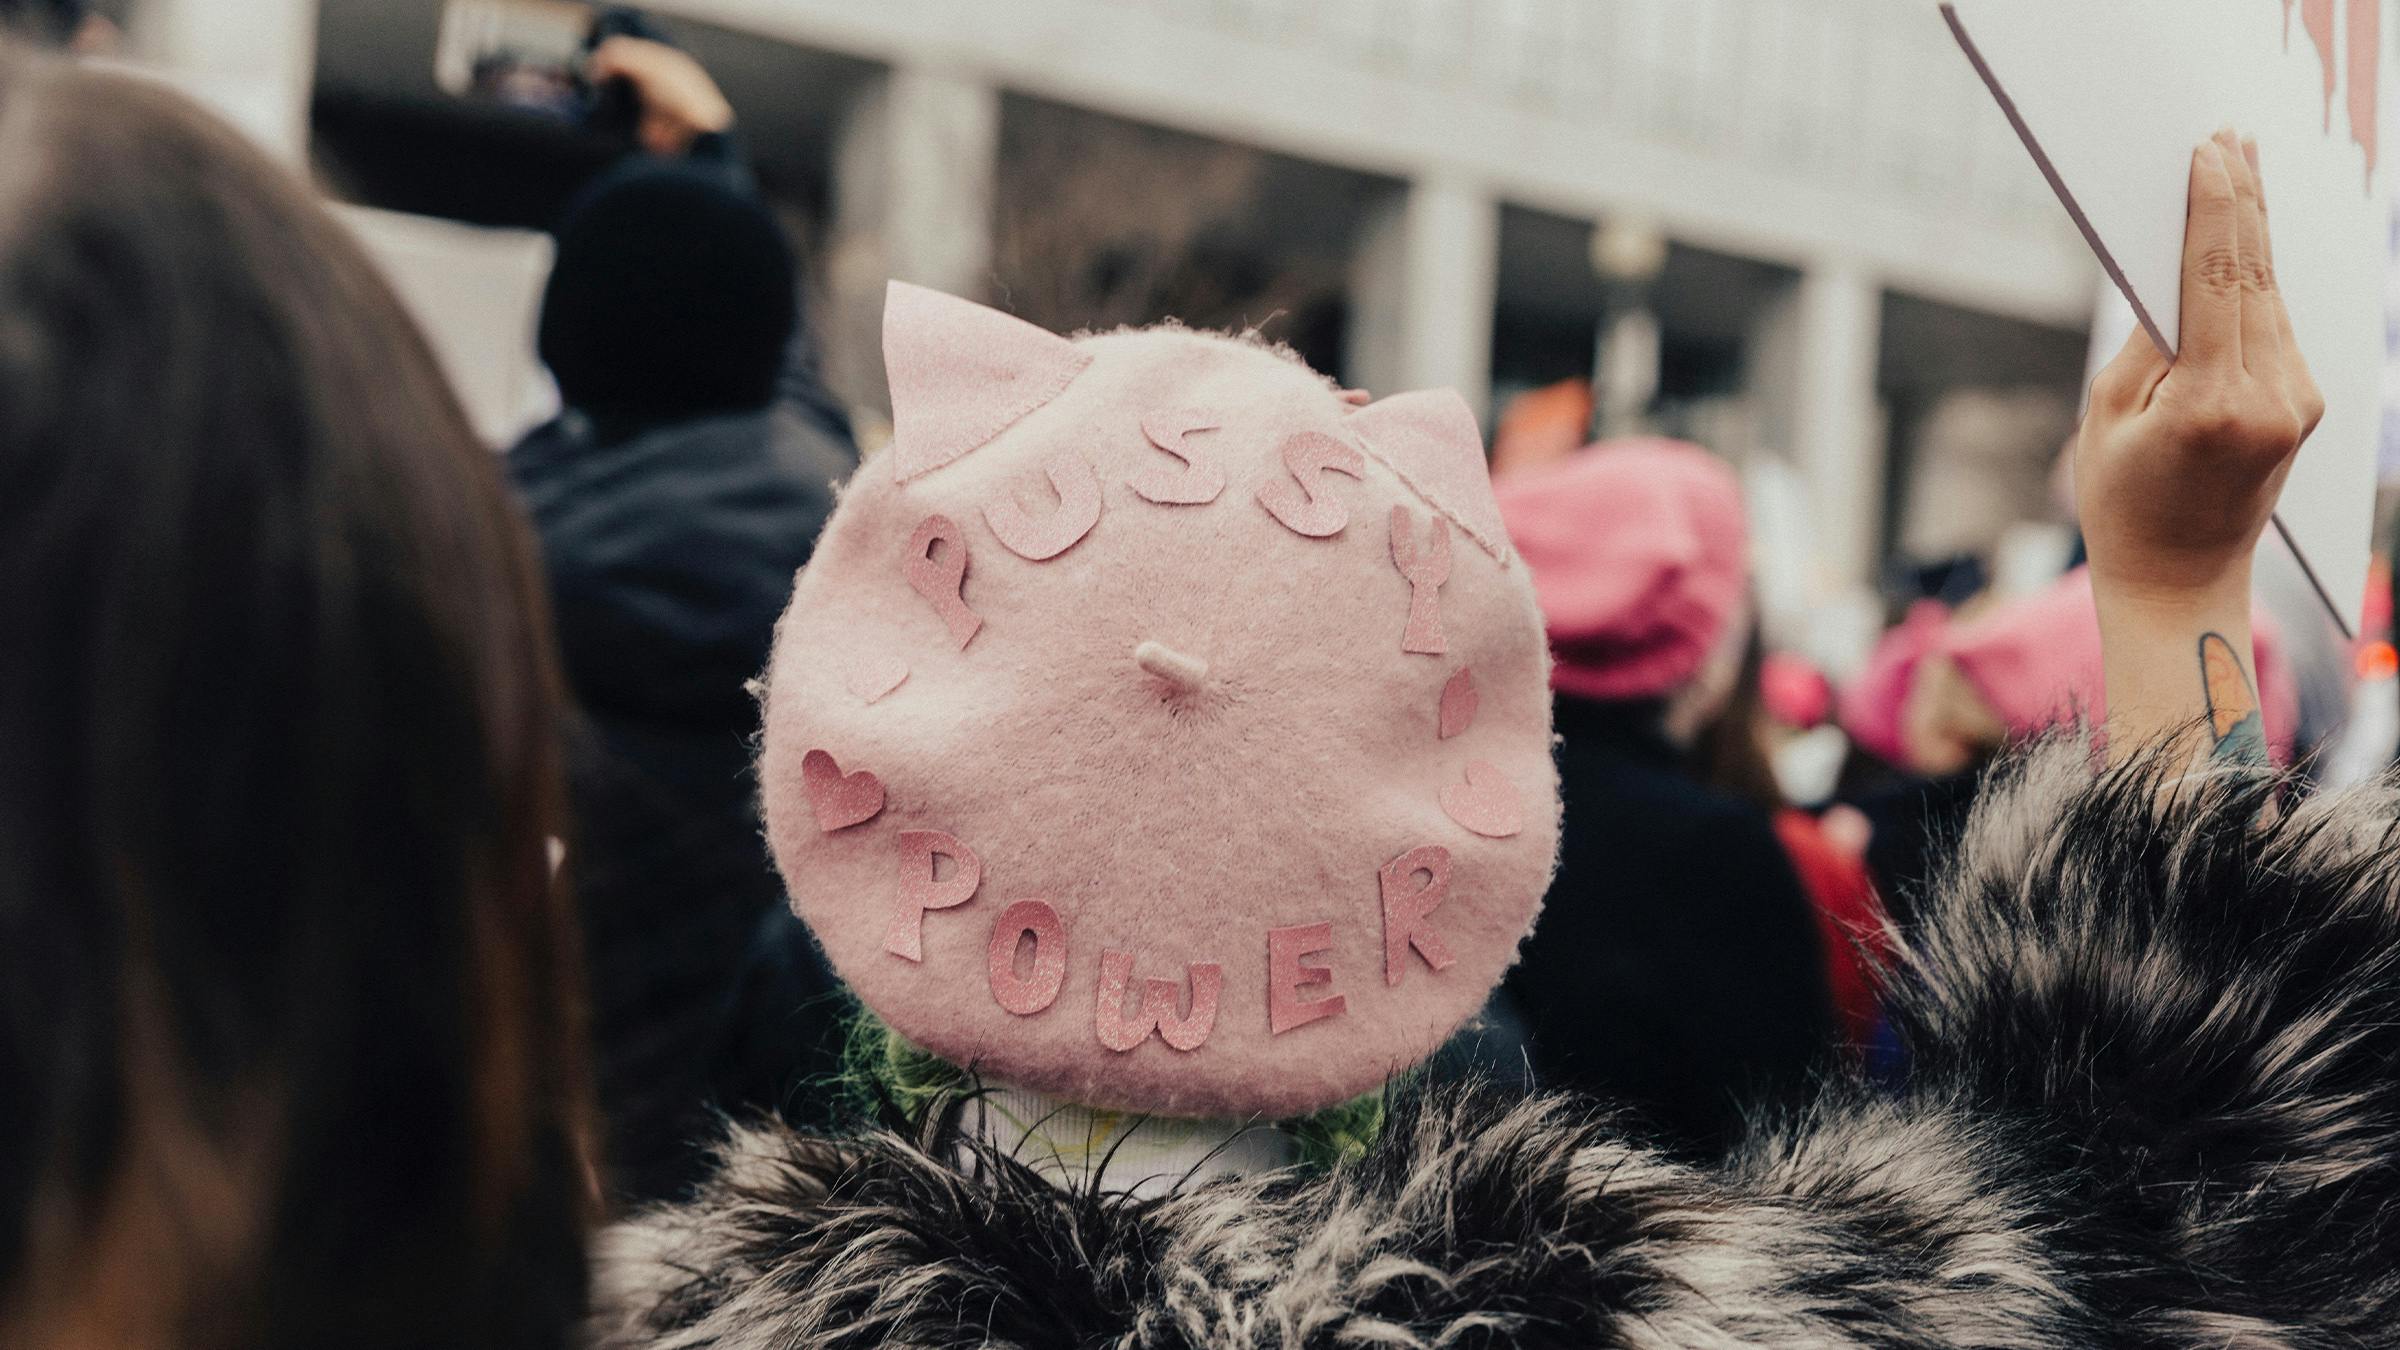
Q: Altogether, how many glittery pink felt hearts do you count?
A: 4